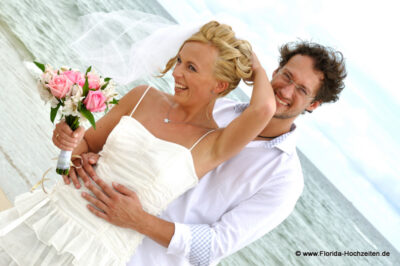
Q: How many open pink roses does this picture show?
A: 4